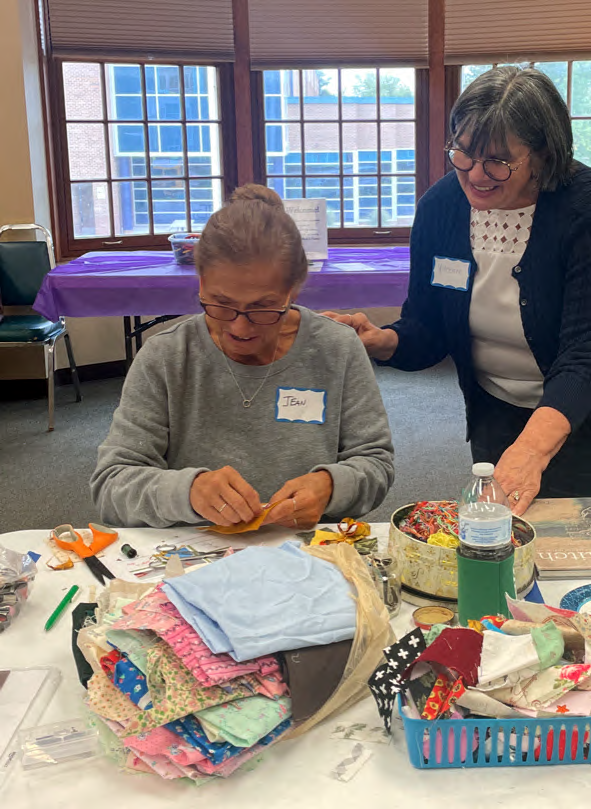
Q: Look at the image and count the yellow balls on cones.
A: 0